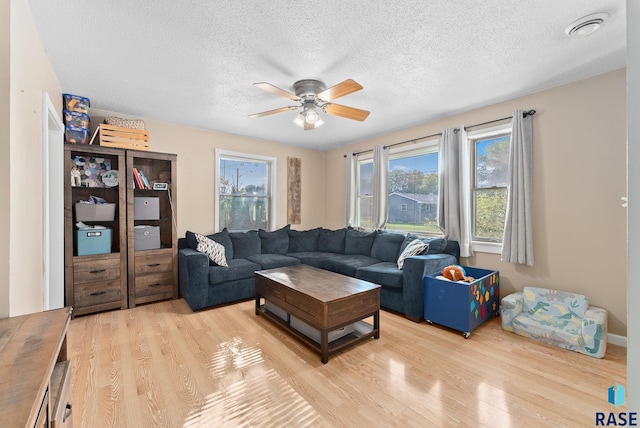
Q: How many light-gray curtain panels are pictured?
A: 4